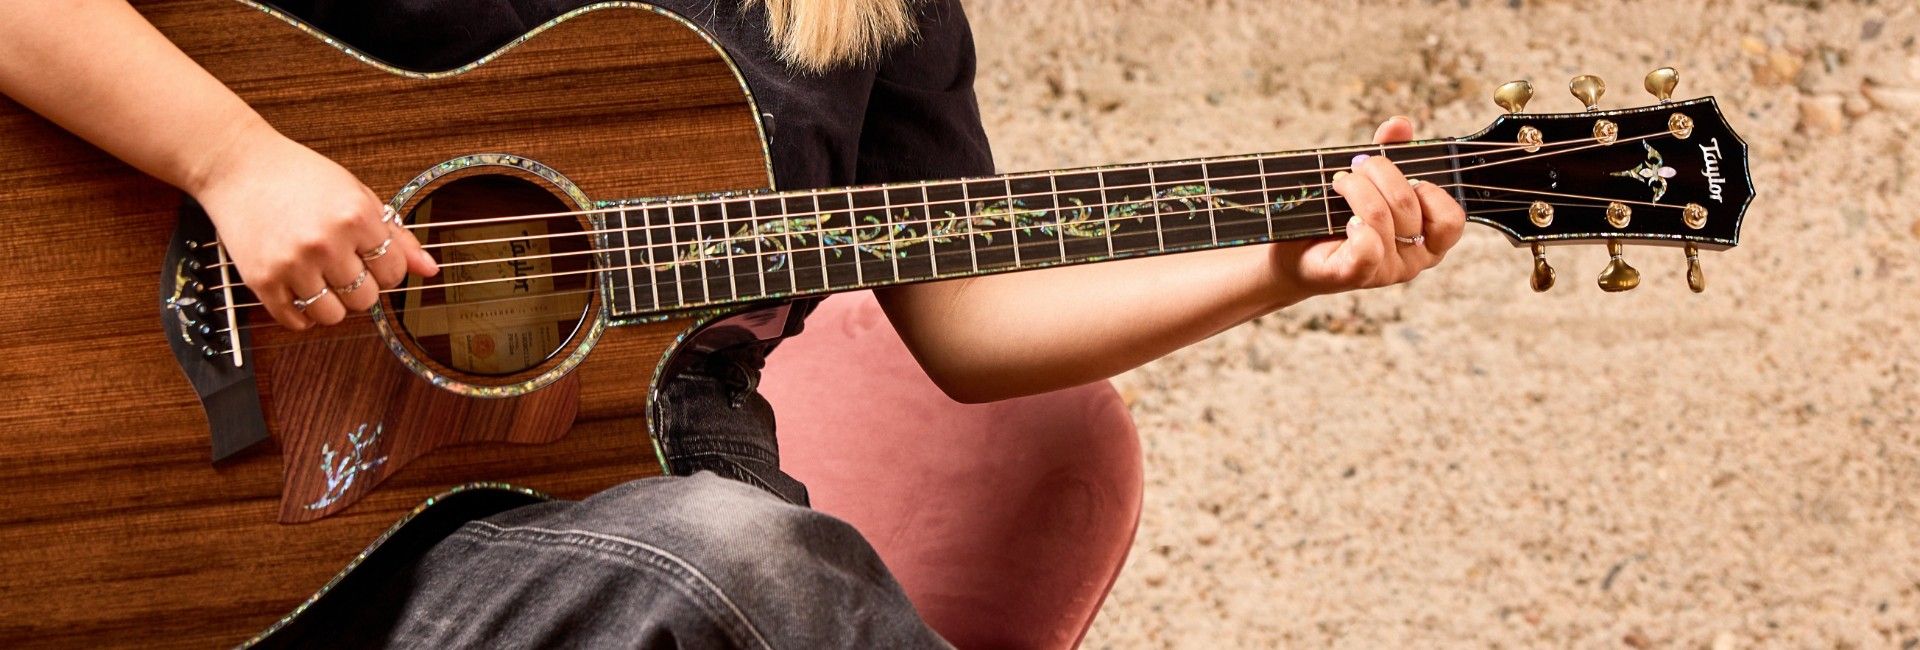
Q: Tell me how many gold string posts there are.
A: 6